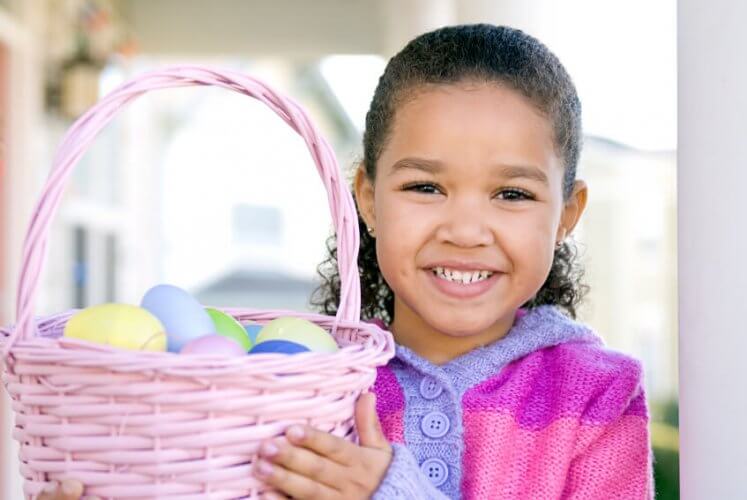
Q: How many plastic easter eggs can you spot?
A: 7